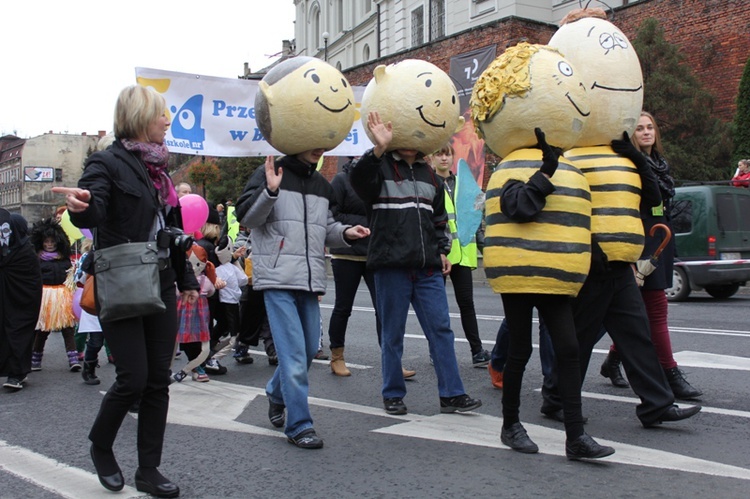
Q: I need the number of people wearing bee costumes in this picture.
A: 2